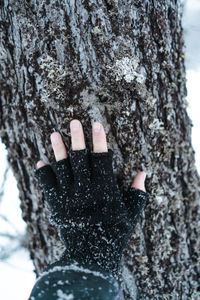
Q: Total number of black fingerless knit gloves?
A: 1